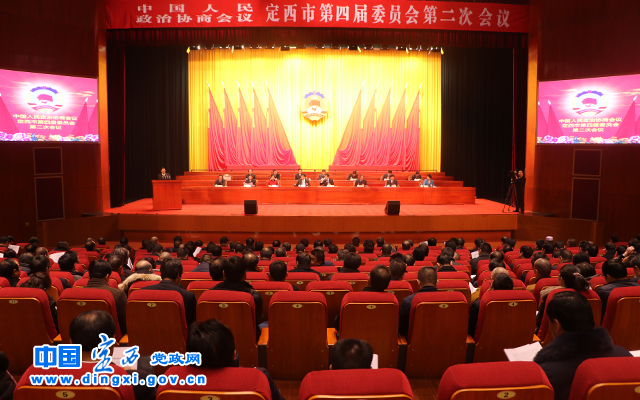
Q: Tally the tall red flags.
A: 10